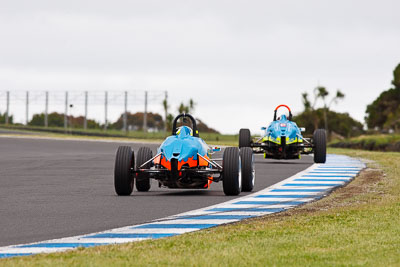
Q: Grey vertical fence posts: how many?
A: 9